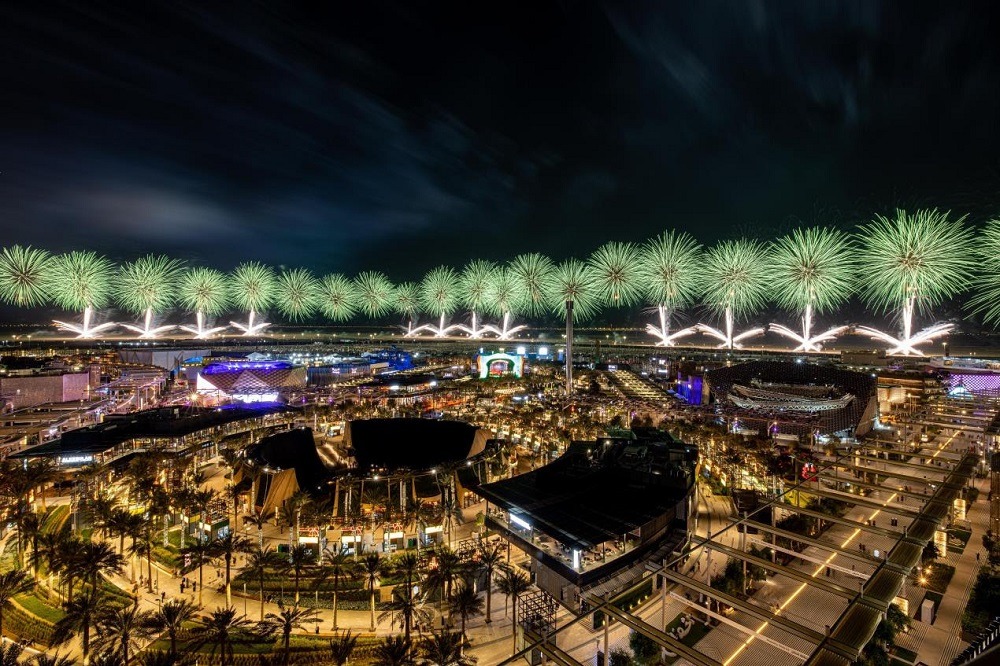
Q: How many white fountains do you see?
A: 12